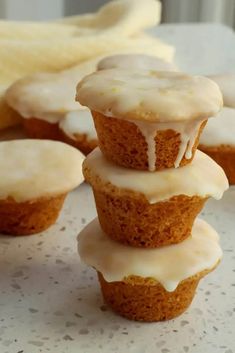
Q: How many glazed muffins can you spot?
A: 9